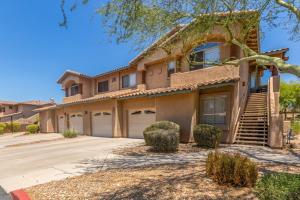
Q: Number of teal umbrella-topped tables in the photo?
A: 0